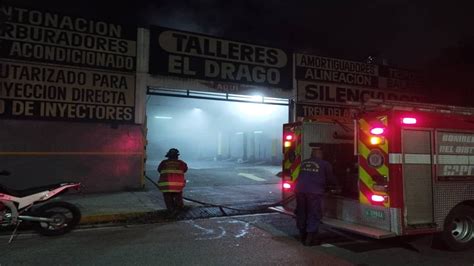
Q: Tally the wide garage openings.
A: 1